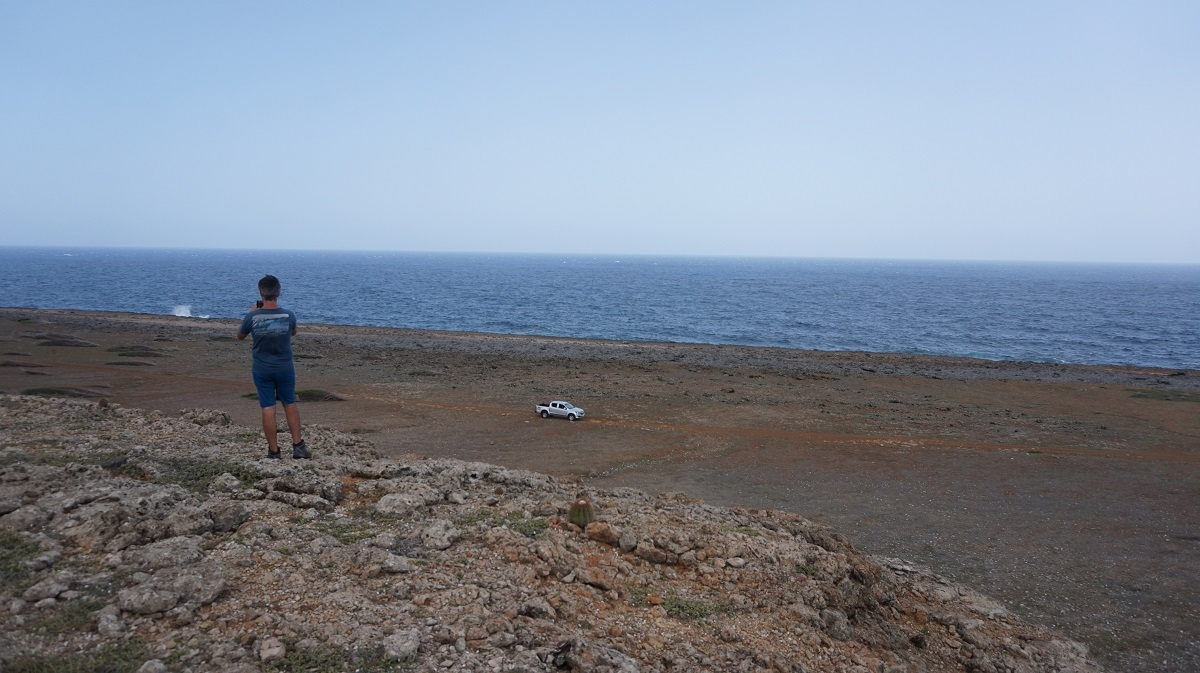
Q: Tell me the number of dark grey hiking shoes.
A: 2